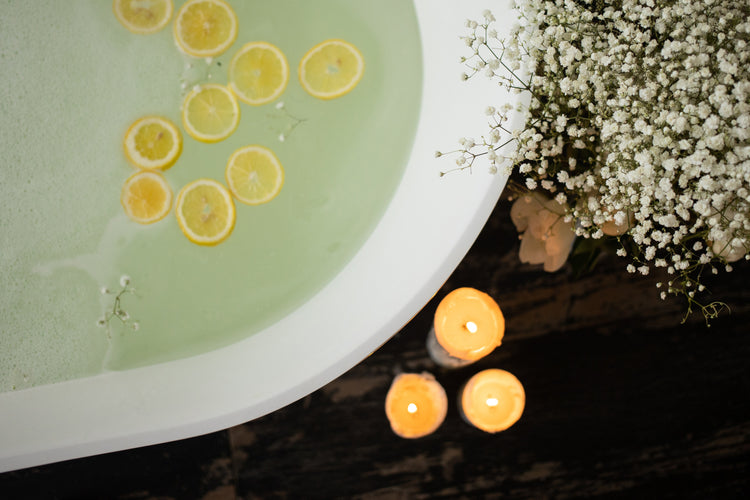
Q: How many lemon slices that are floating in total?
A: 9